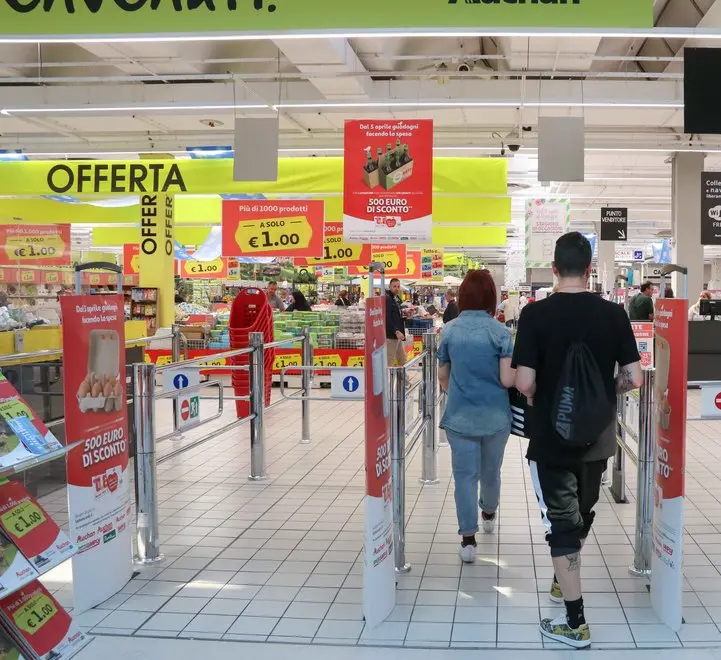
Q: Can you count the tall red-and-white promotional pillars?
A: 3